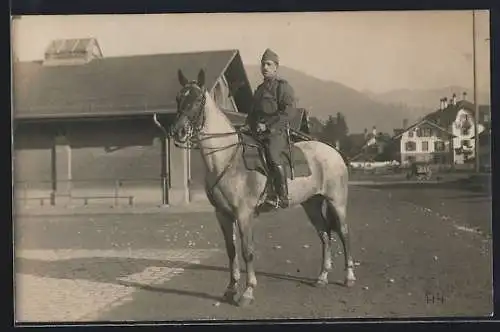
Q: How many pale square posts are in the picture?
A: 2